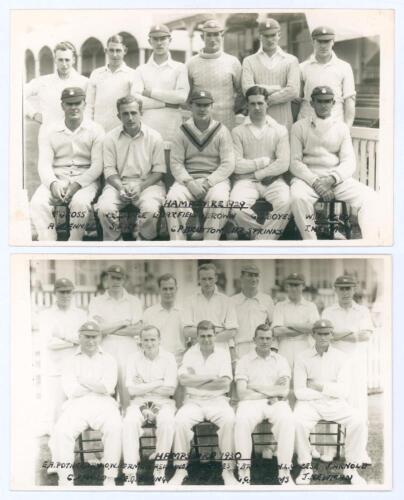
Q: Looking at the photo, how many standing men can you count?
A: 13